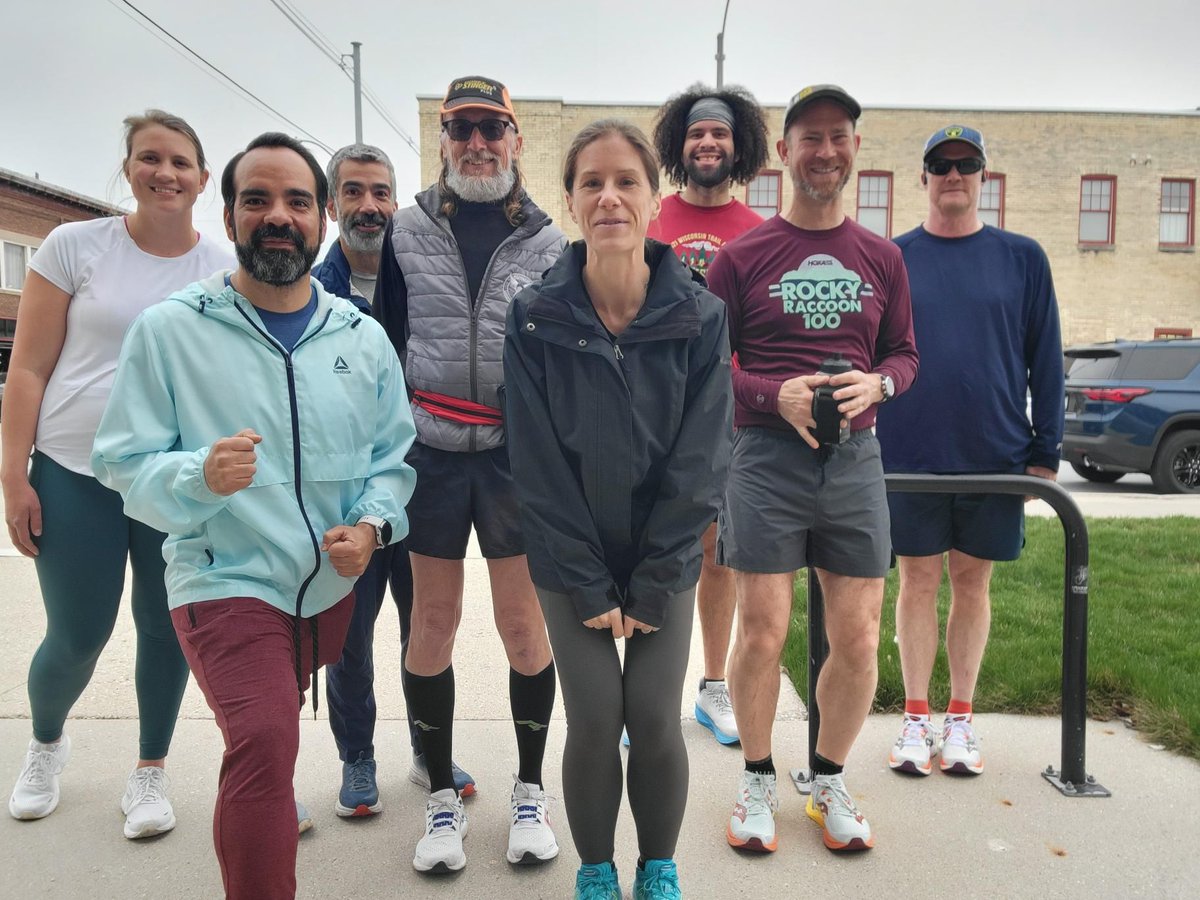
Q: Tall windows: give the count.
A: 5